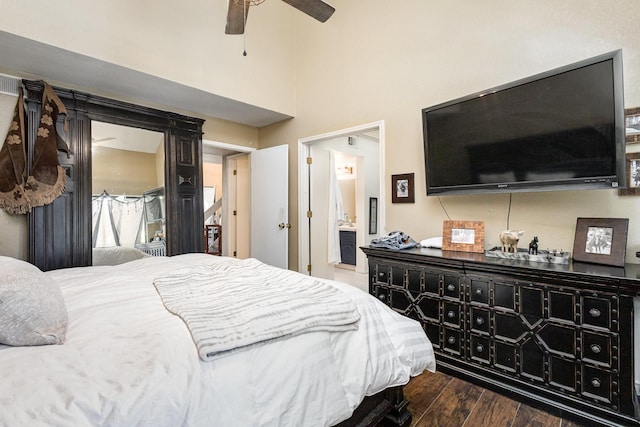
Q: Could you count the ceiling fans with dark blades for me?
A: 1